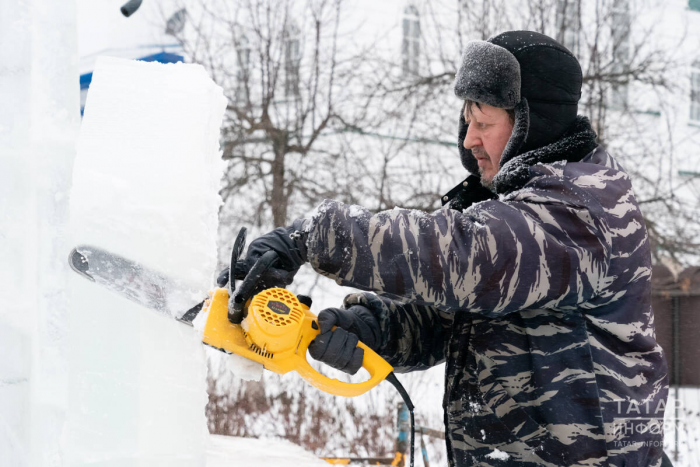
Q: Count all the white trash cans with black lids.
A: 0